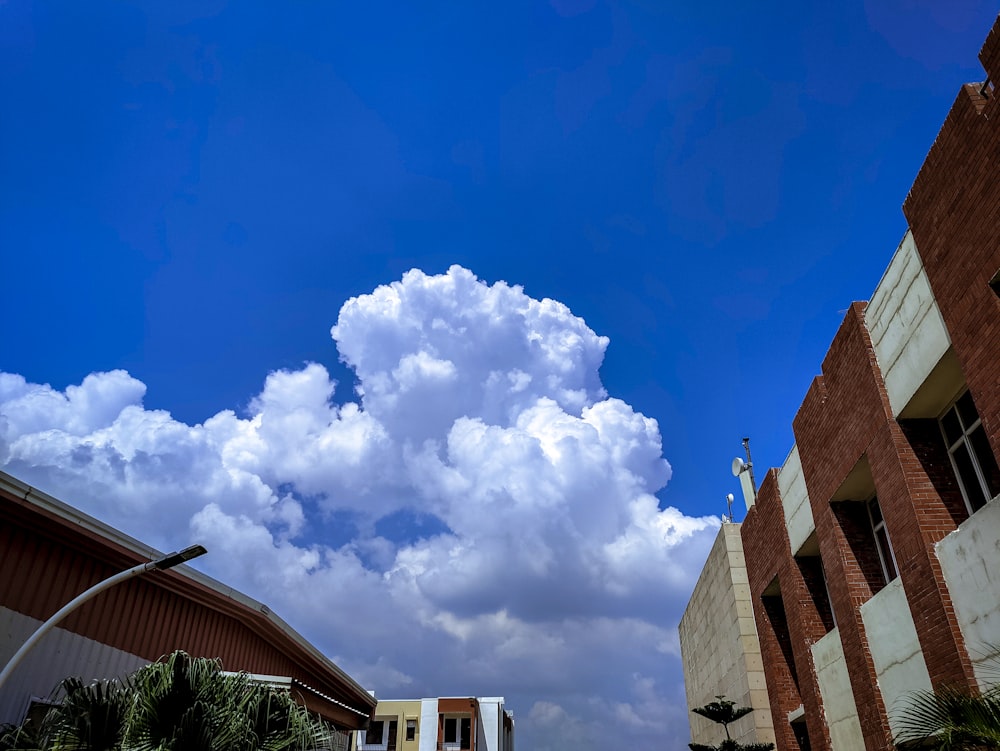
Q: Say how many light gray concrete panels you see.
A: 5